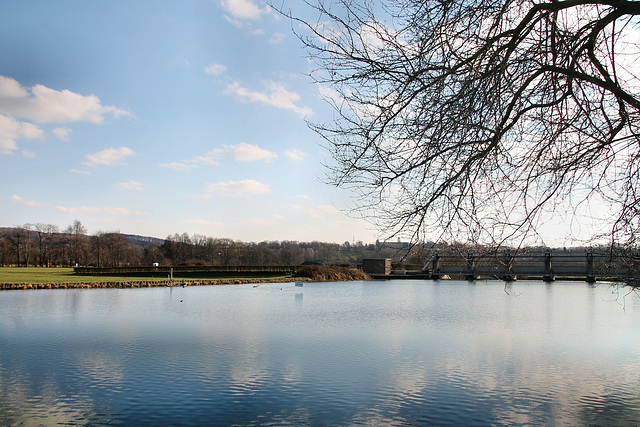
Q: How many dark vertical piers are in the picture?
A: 5